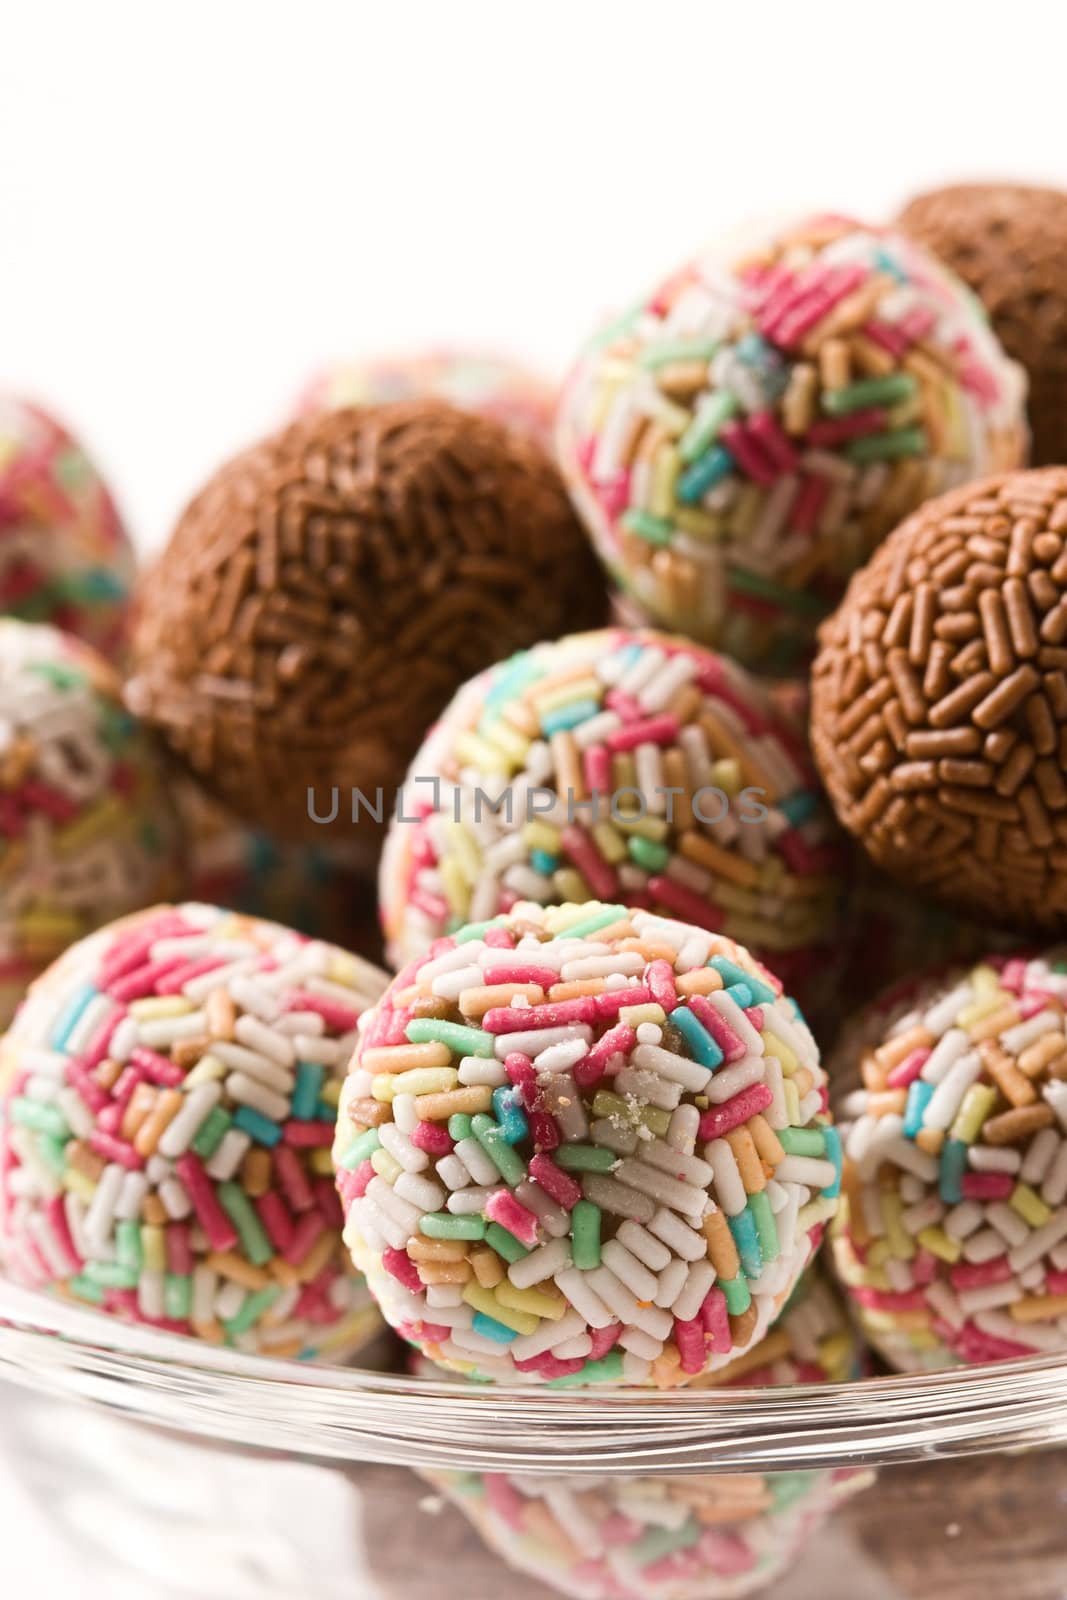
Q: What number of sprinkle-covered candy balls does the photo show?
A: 11